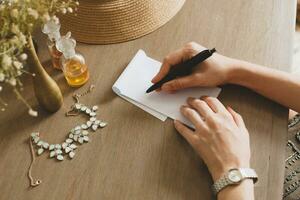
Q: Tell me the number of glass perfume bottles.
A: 2